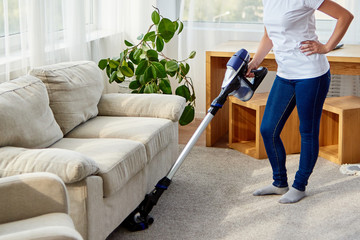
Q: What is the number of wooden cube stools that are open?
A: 2